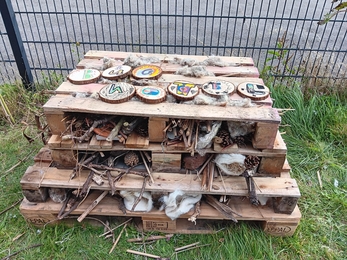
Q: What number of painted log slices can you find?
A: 8